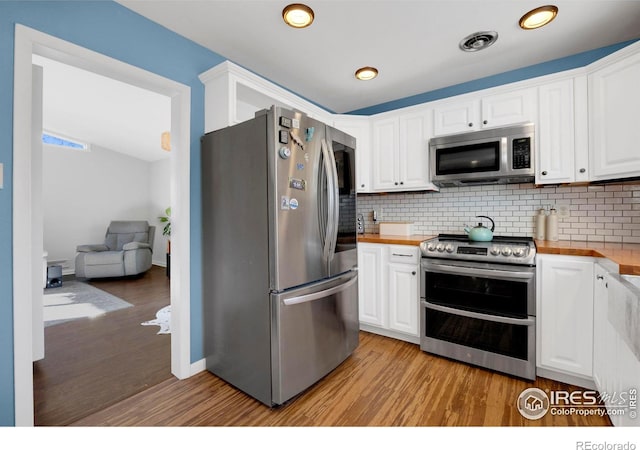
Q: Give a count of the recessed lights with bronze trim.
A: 3